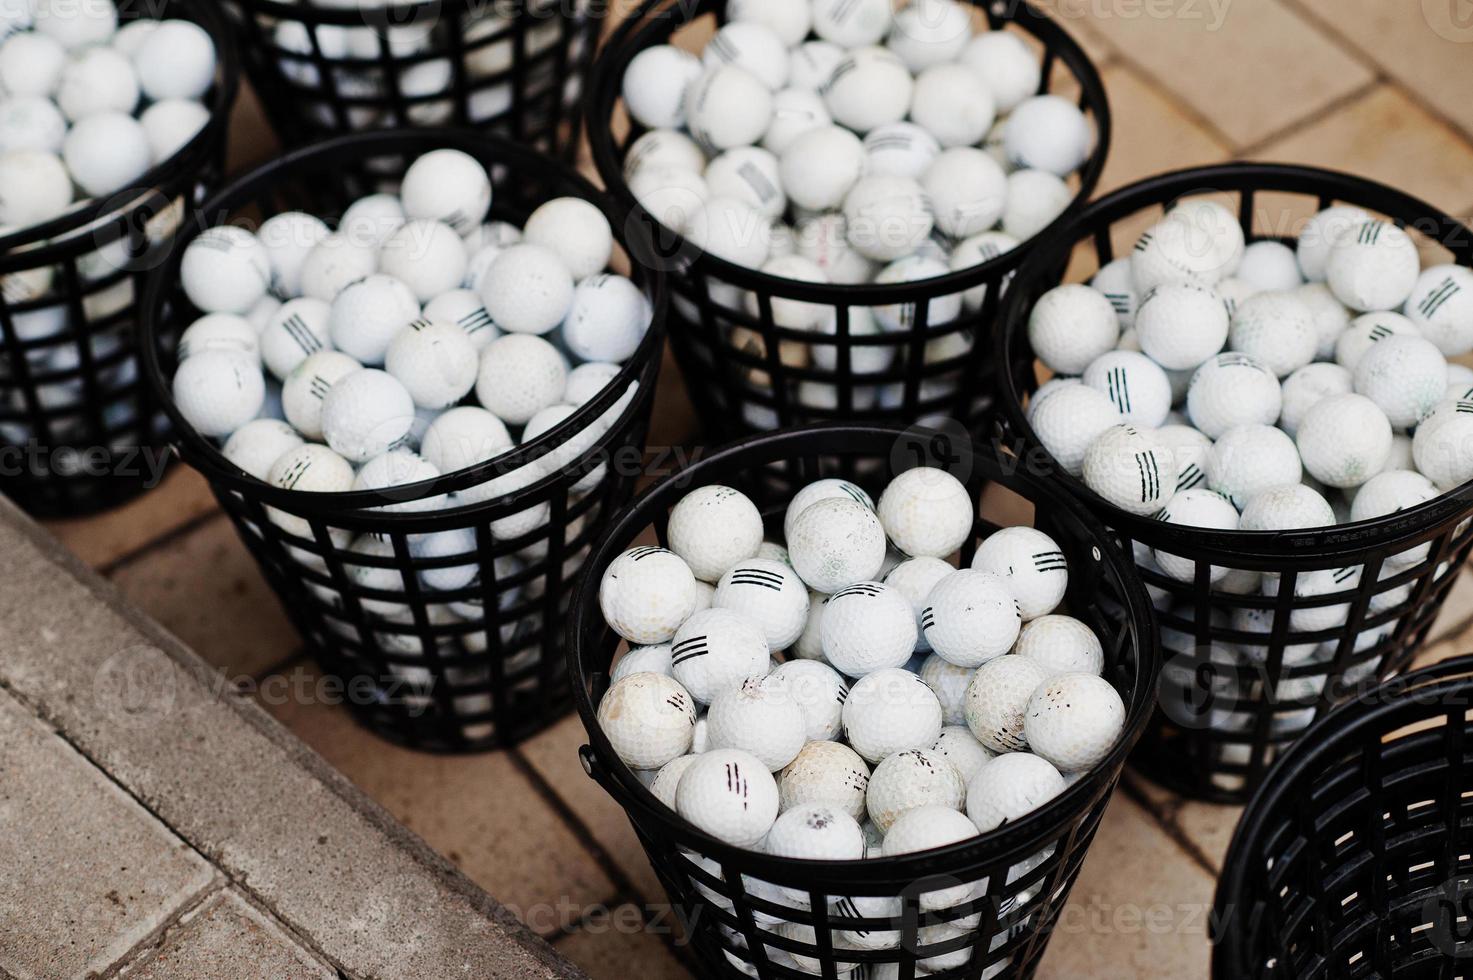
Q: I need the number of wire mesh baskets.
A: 7